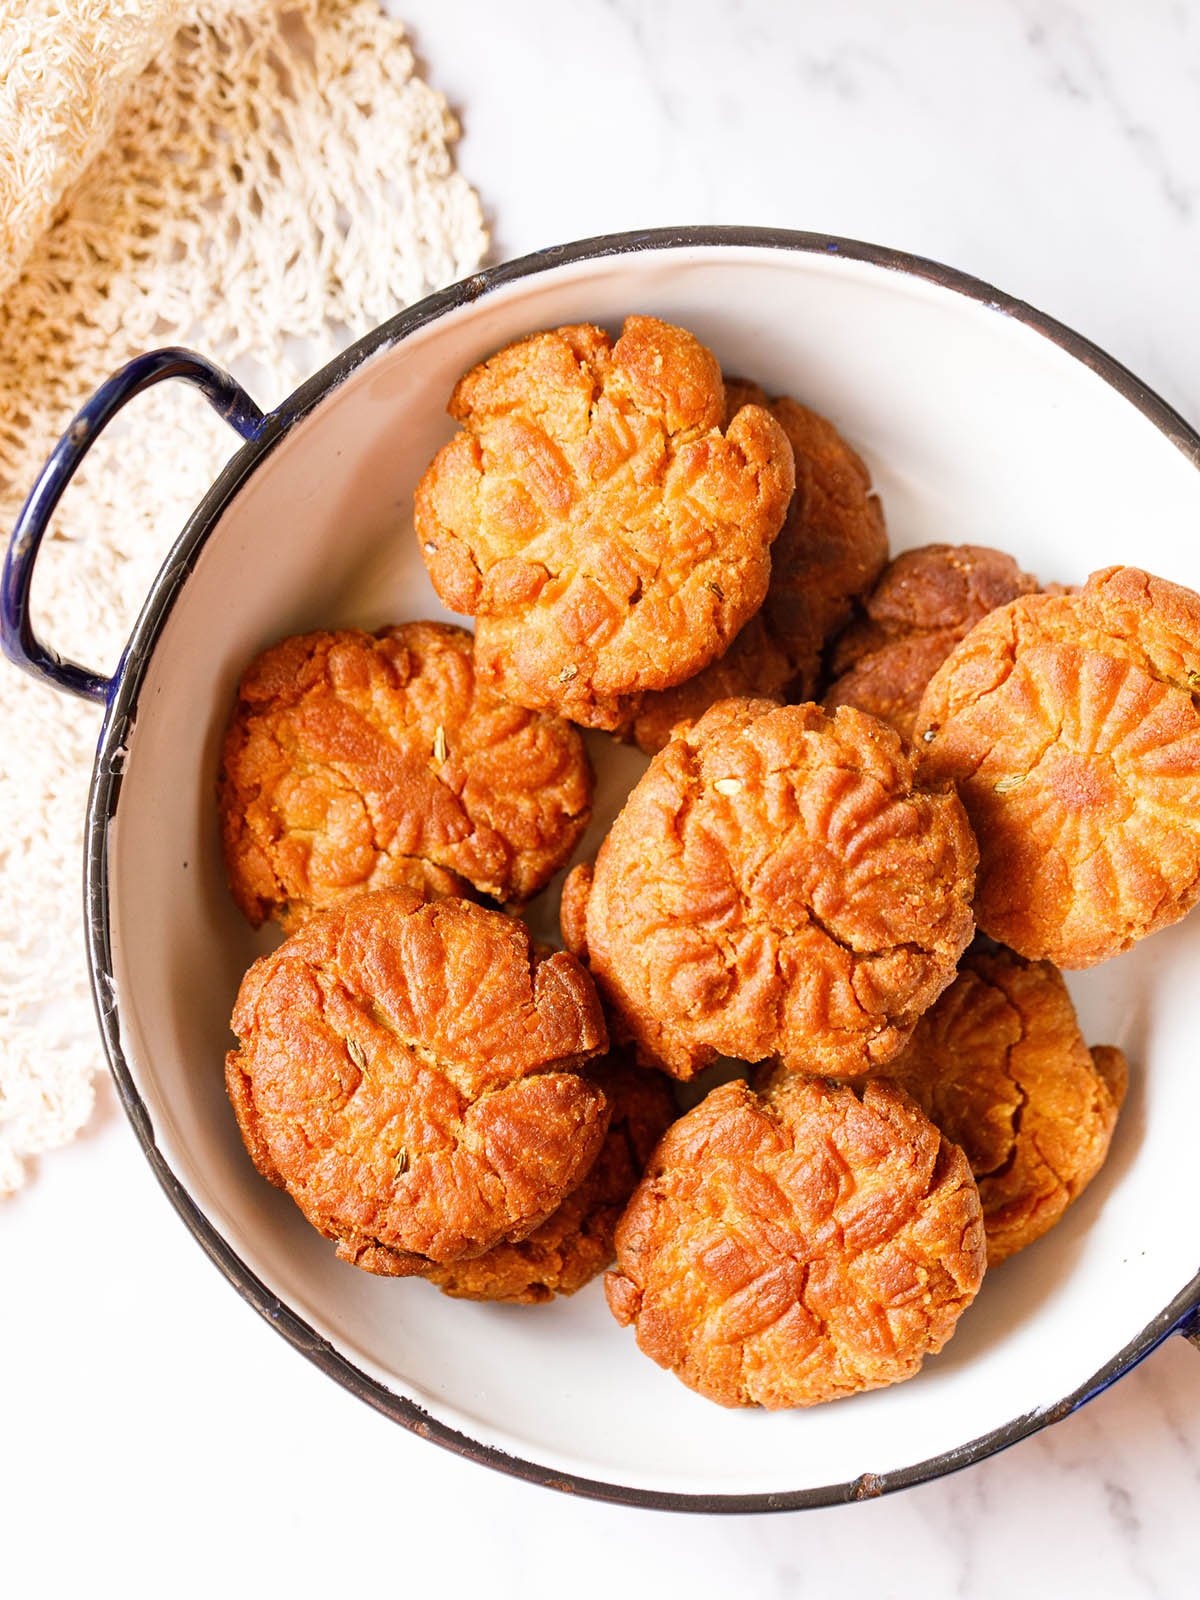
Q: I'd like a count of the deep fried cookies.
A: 10